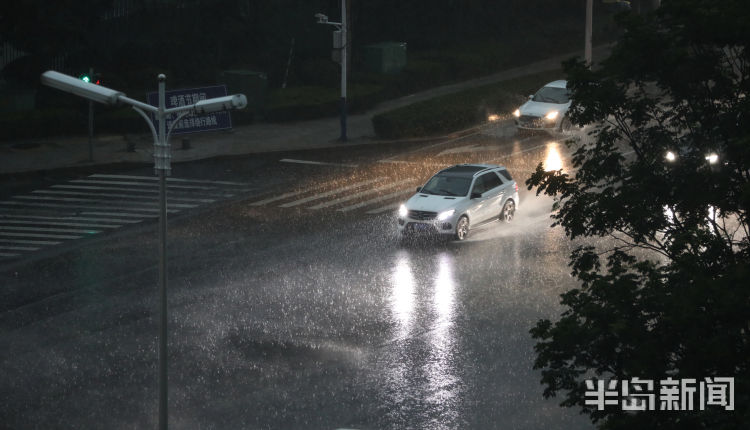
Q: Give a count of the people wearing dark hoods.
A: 0